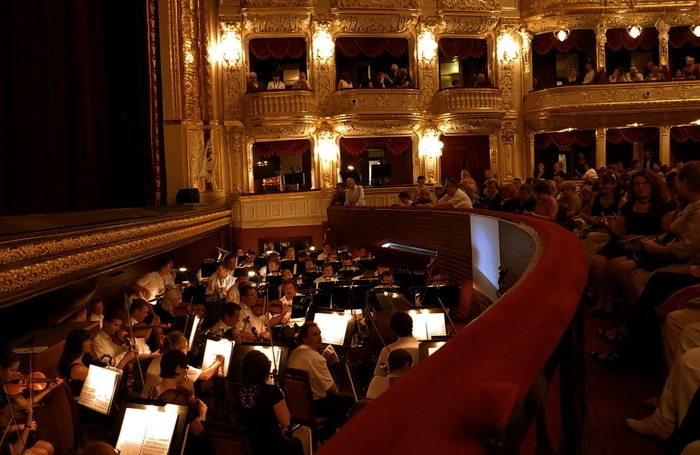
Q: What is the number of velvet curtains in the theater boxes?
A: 12